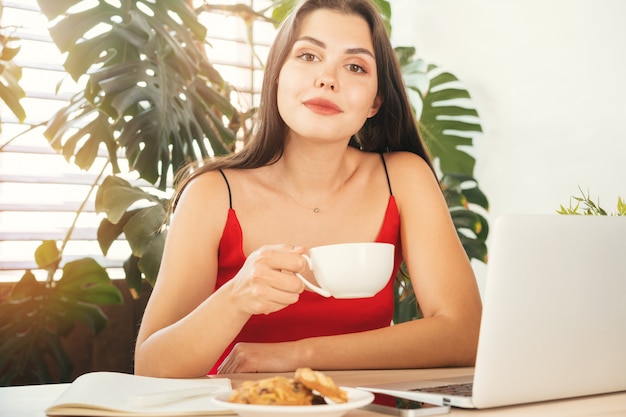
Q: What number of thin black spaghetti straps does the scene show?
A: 2